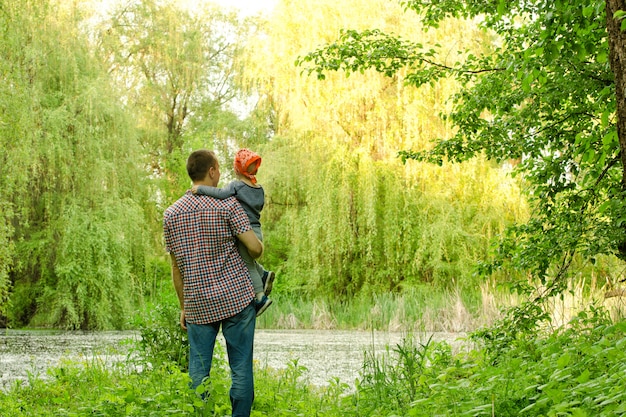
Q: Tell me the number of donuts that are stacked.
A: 0